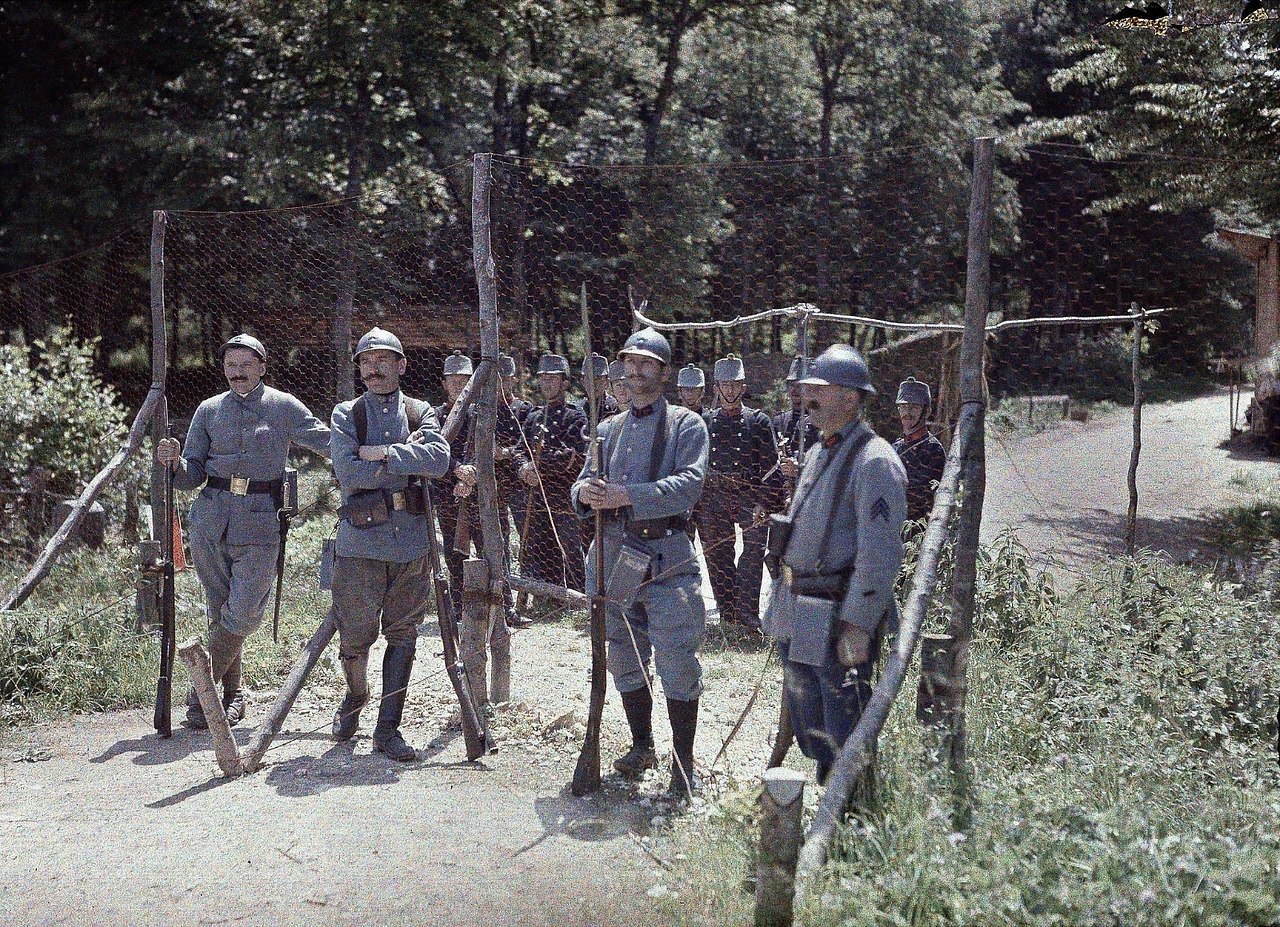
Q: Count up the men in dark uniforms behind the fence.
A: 9